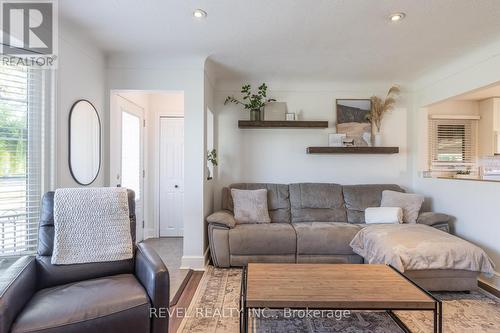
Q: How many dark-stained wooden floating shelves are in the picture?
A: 2